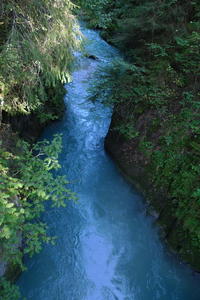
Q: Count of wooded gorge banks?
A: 2